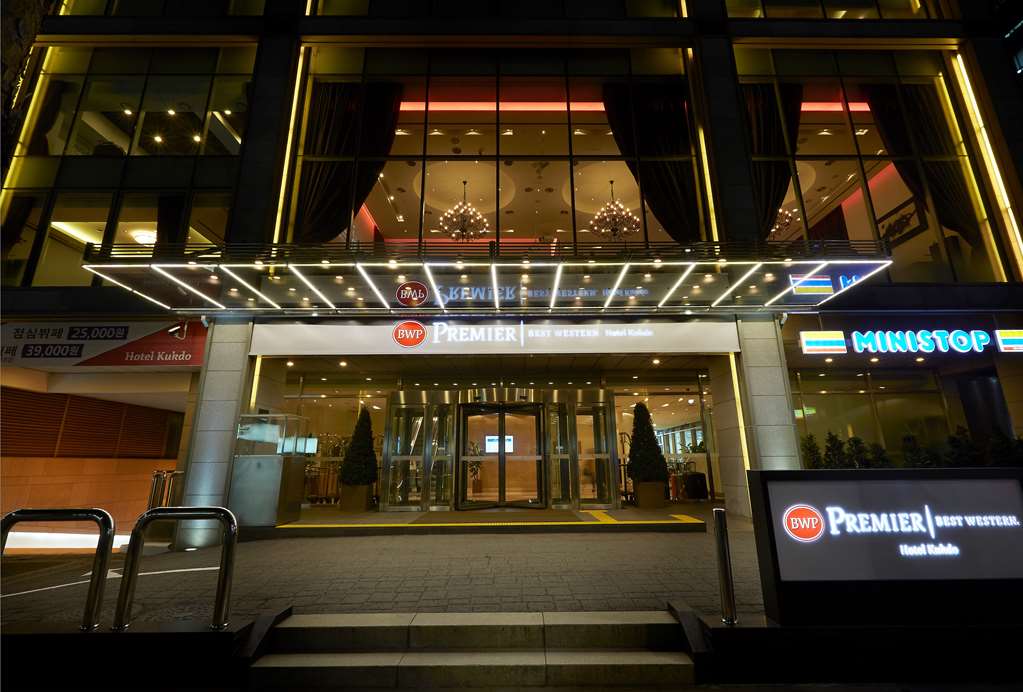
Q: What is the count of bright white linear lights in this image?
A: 13